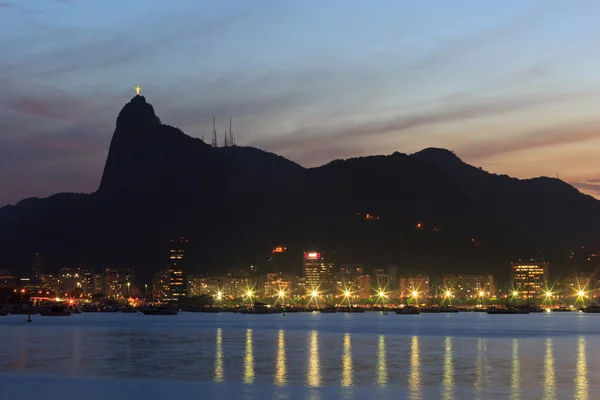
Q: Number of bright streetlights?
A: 12